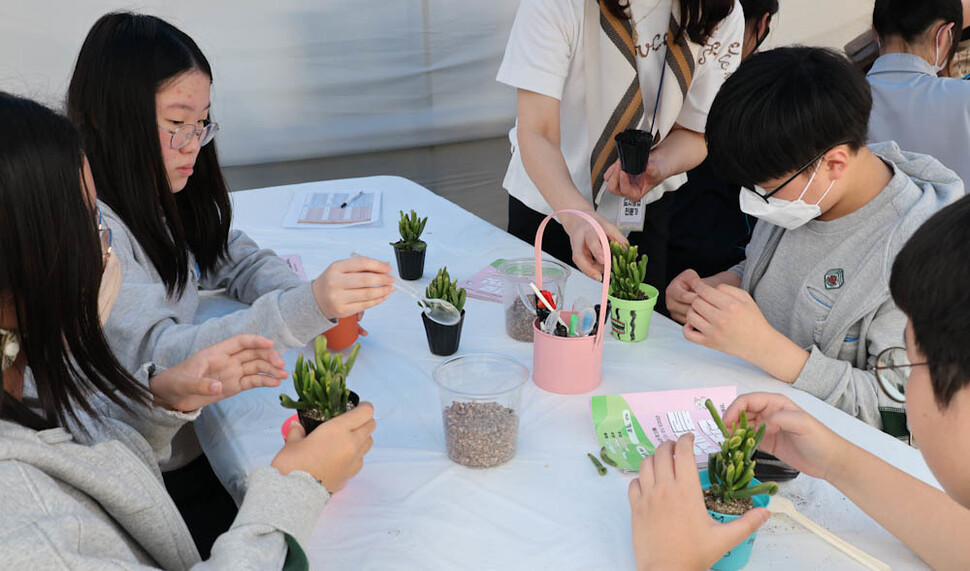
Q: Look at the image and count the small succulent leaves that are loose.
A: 2